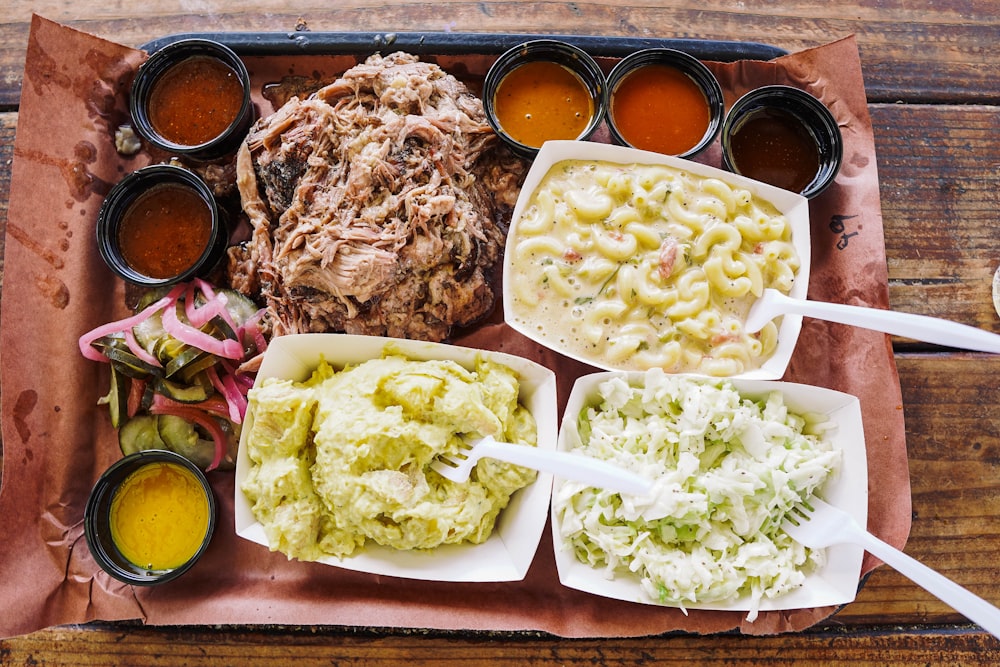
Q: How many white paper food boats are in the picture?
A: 3